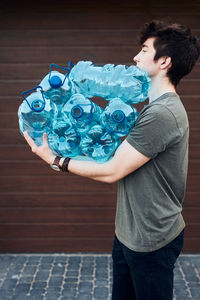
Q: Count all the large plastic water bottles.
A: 7